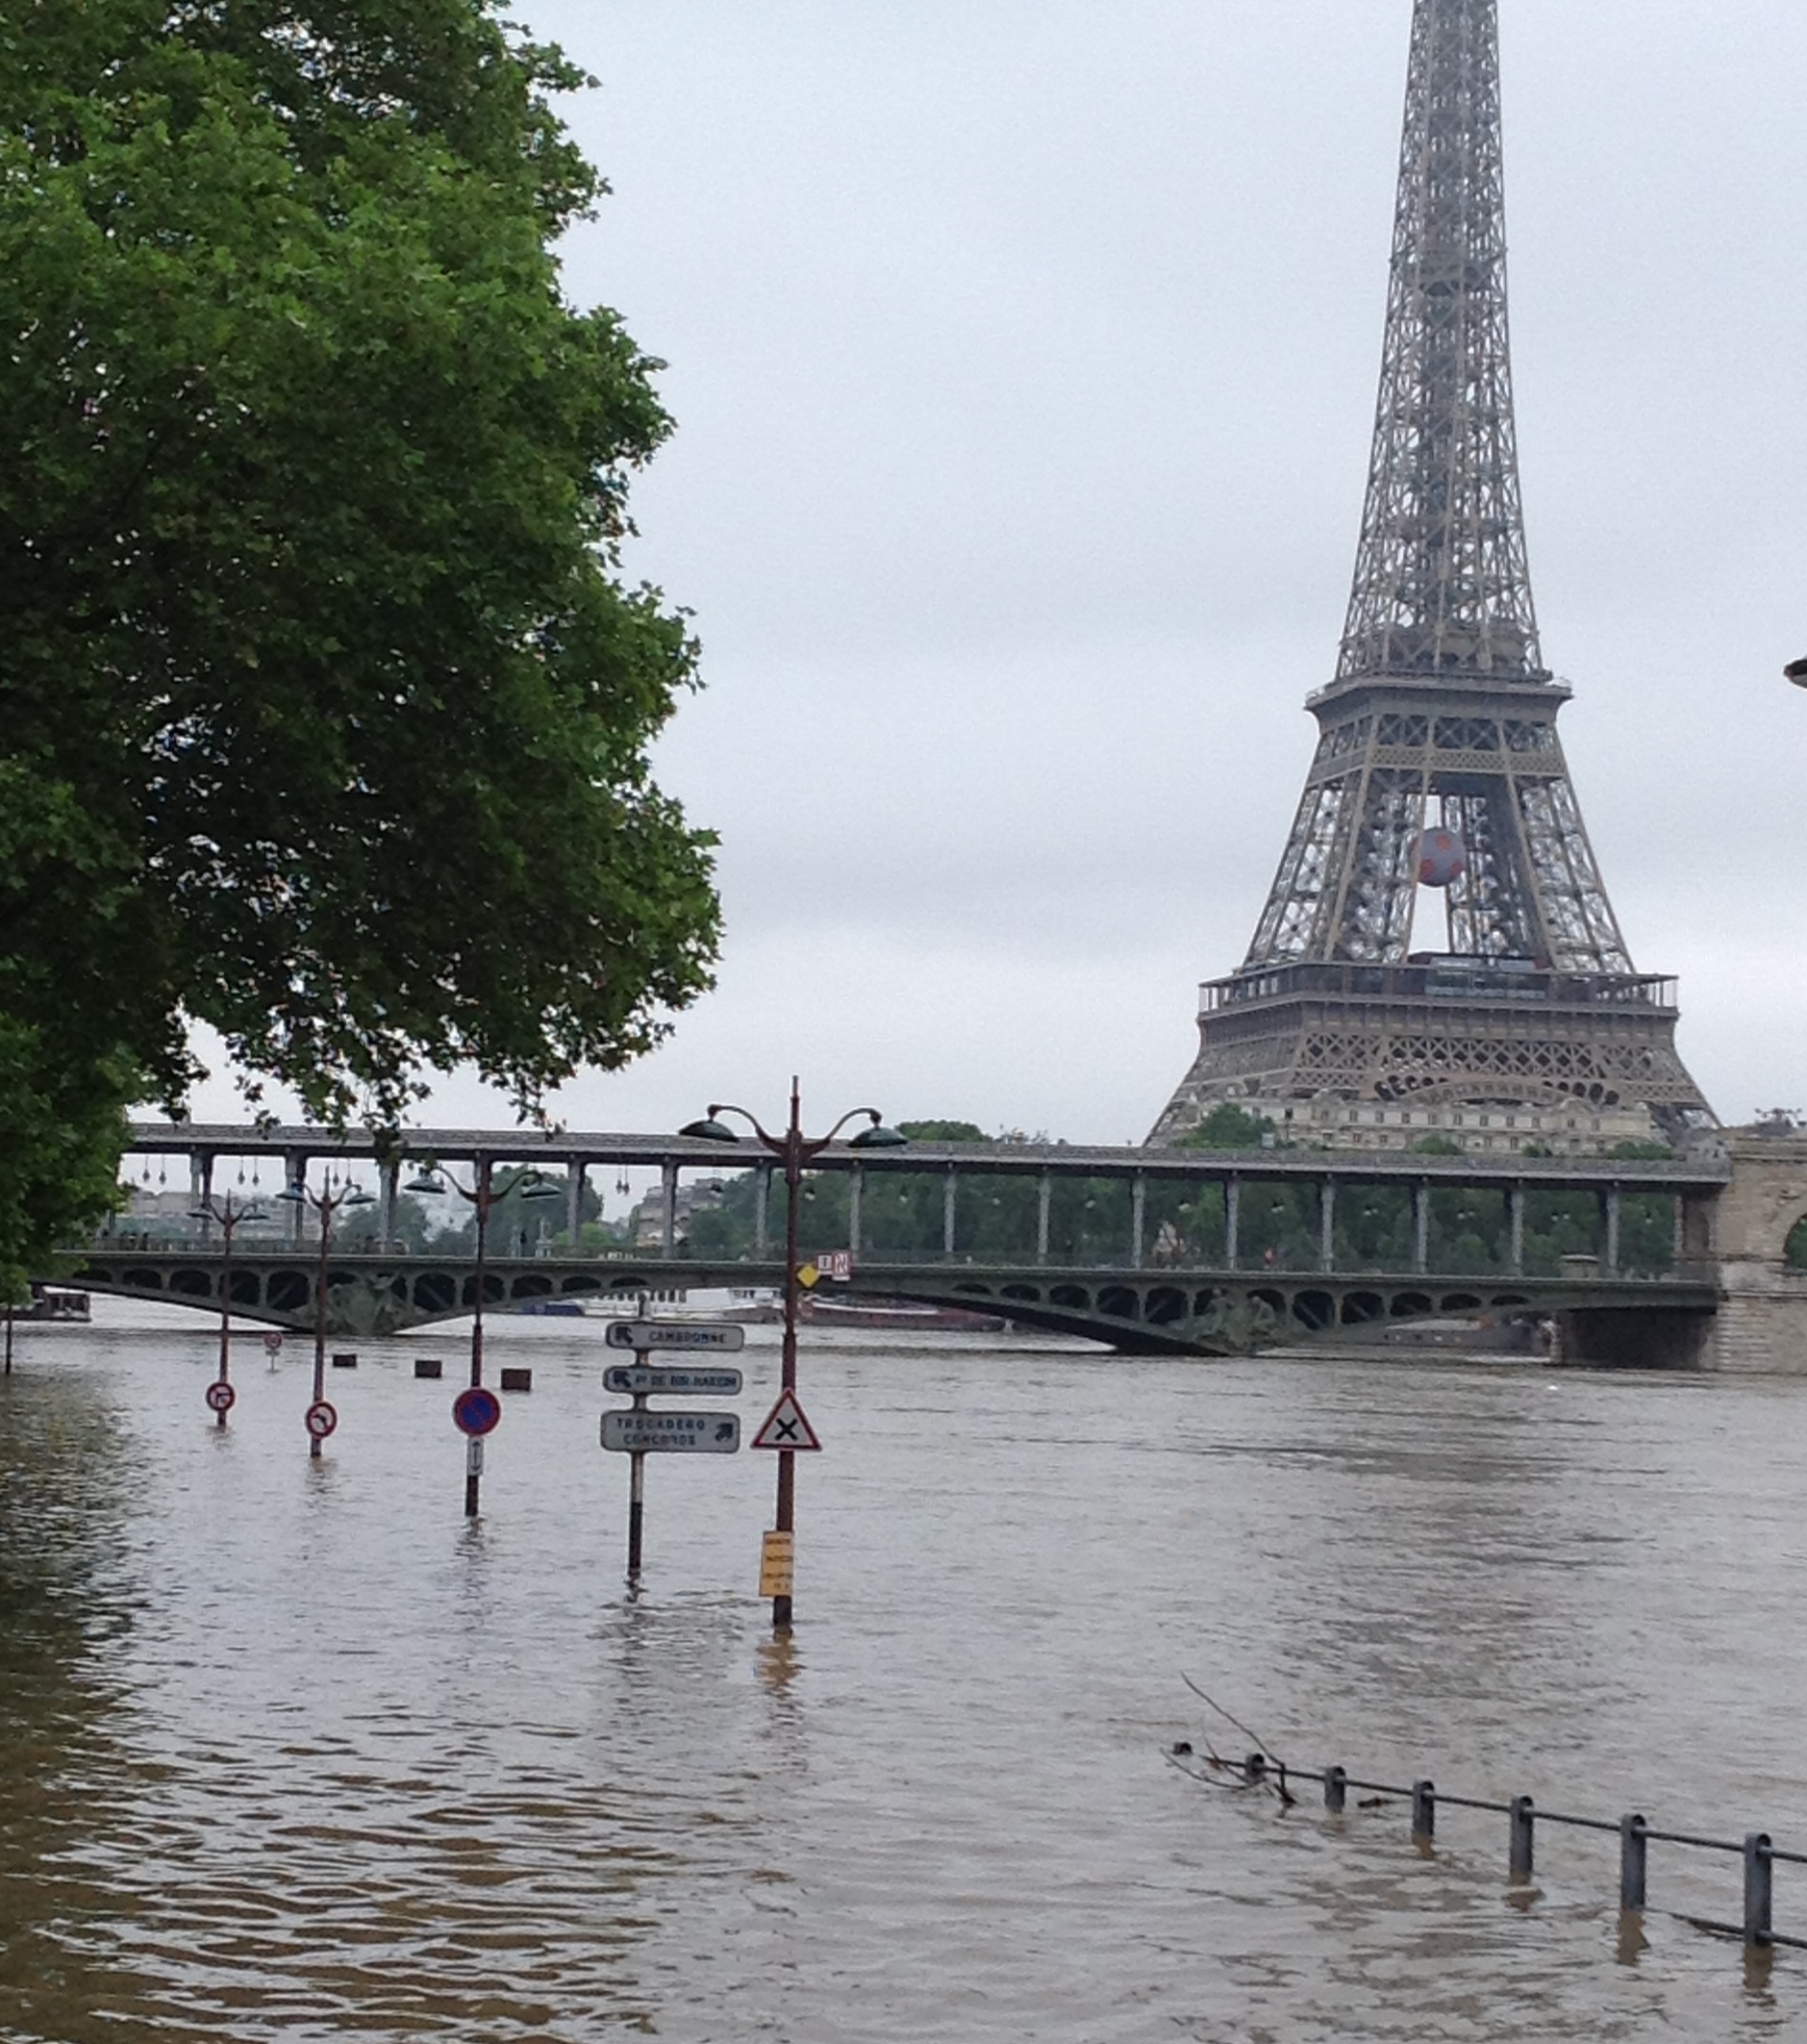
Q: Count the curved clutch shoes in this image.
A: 0